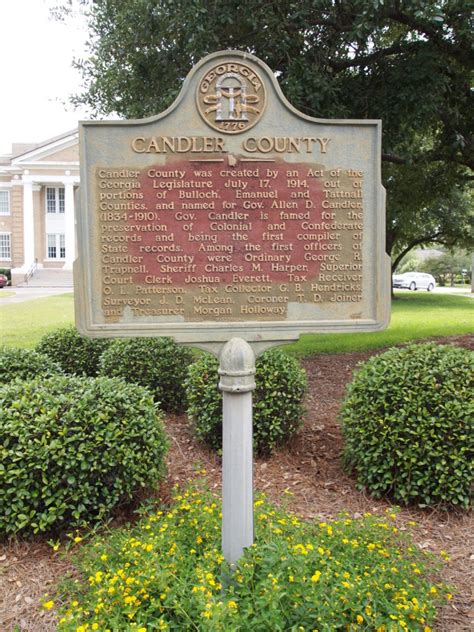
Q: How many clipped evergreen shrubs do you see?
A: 6